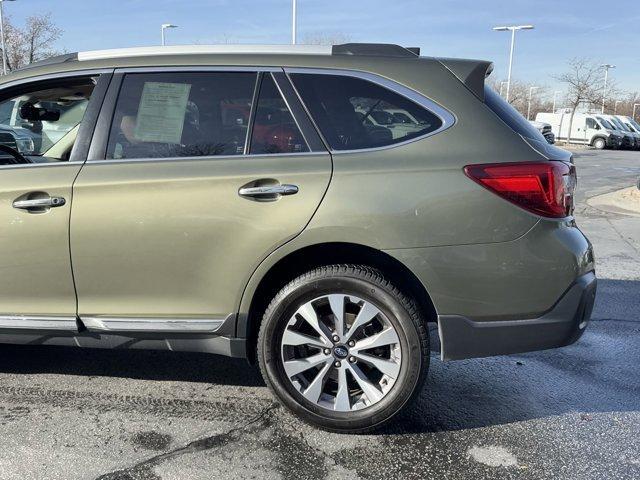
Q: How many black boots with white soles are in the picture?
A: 0